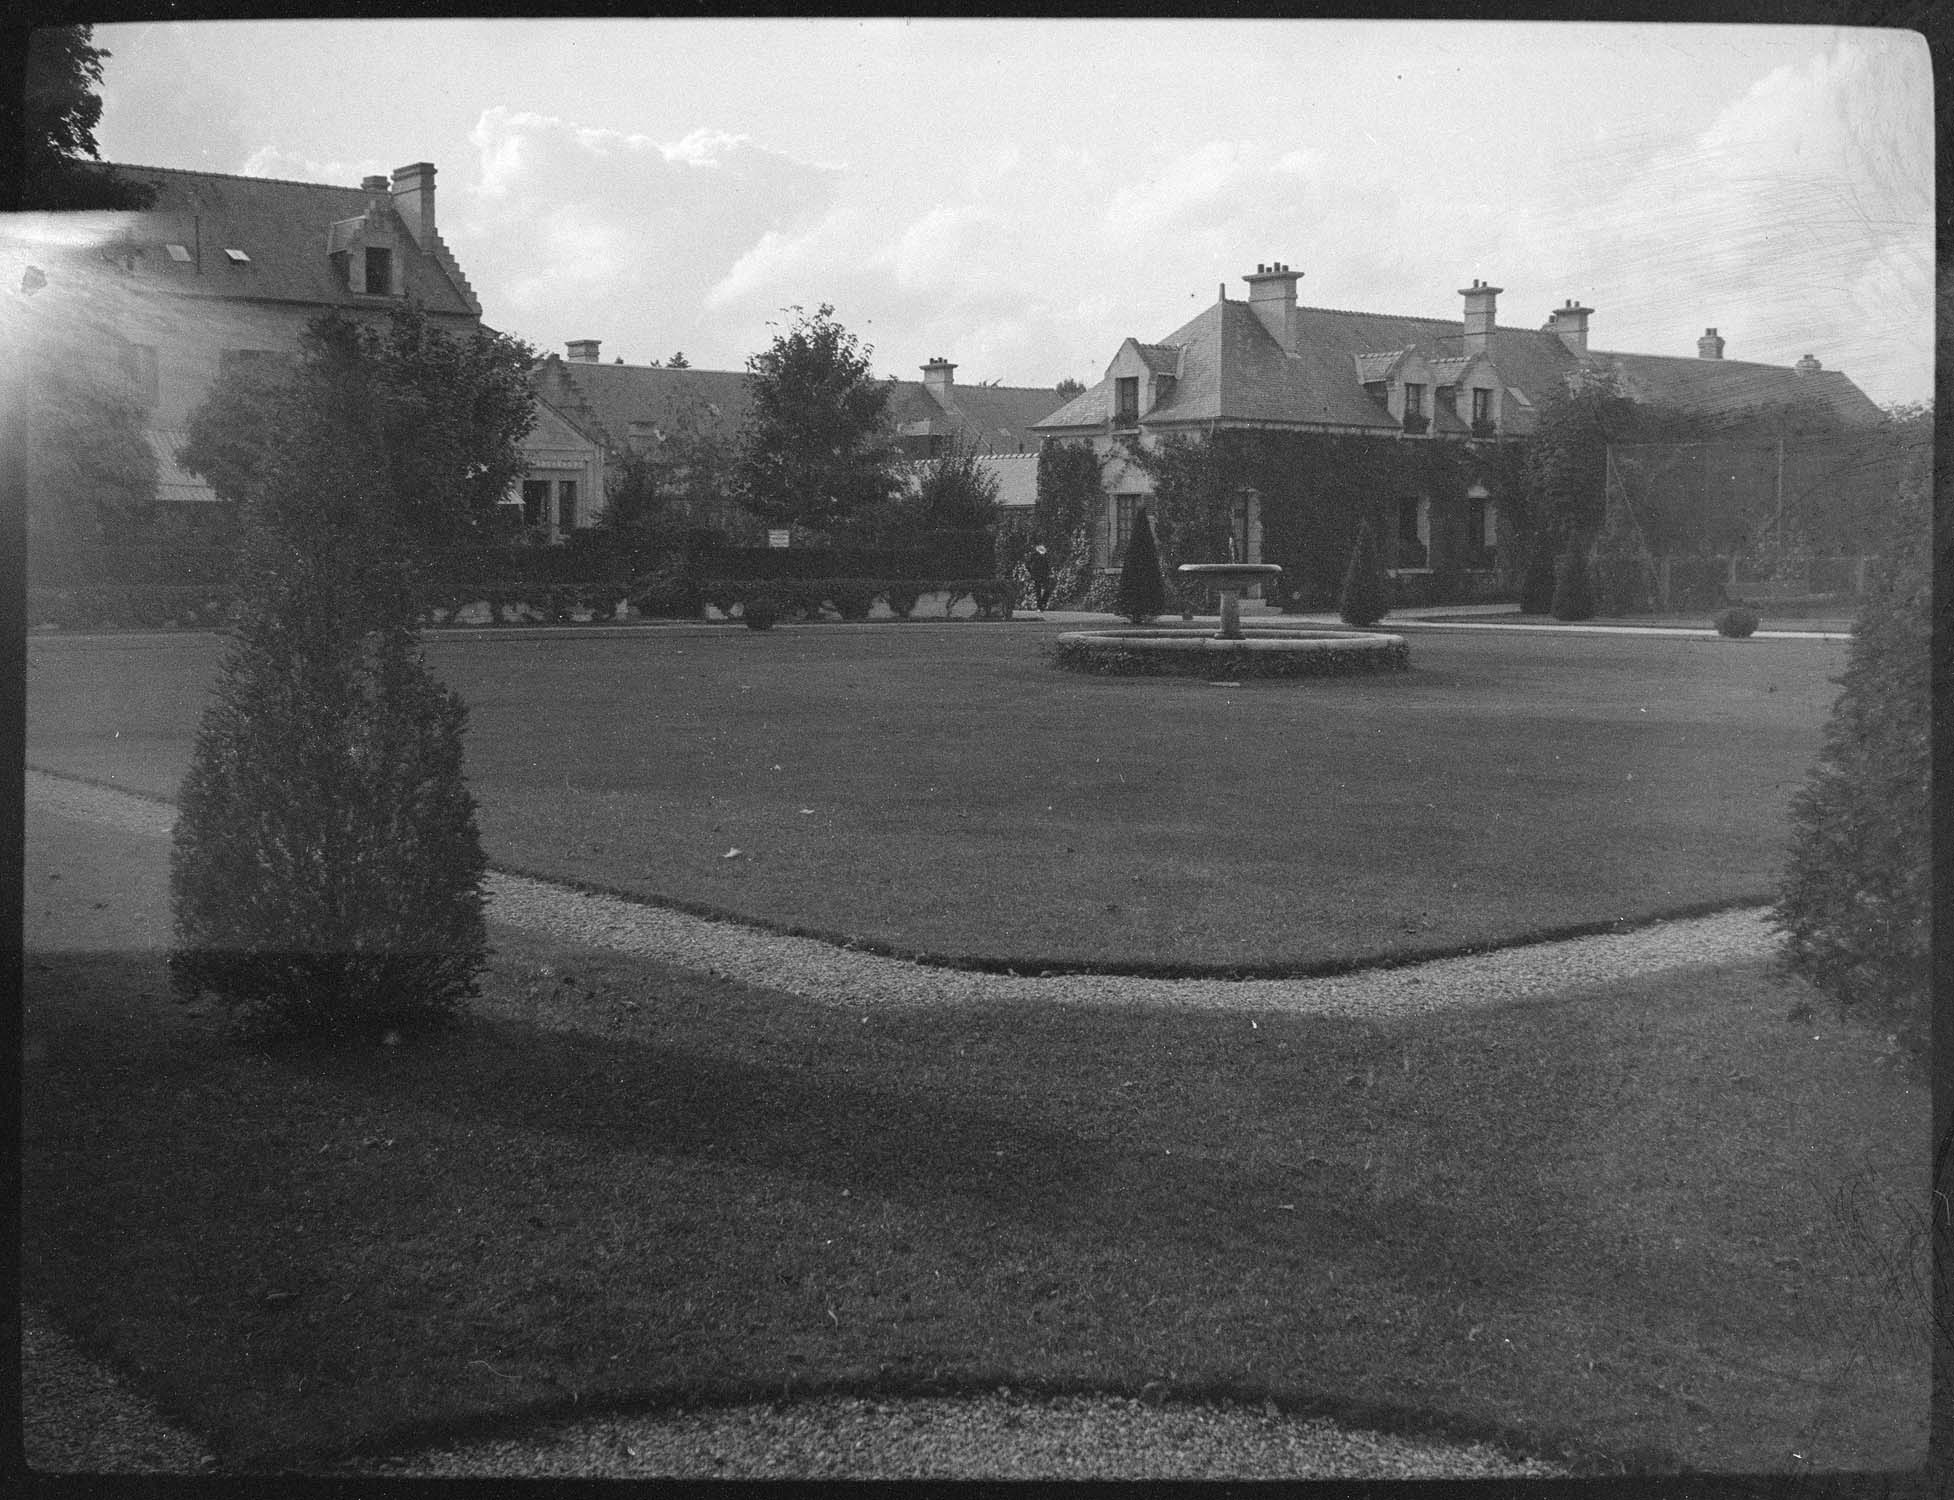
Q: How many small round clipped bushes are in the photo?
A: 2